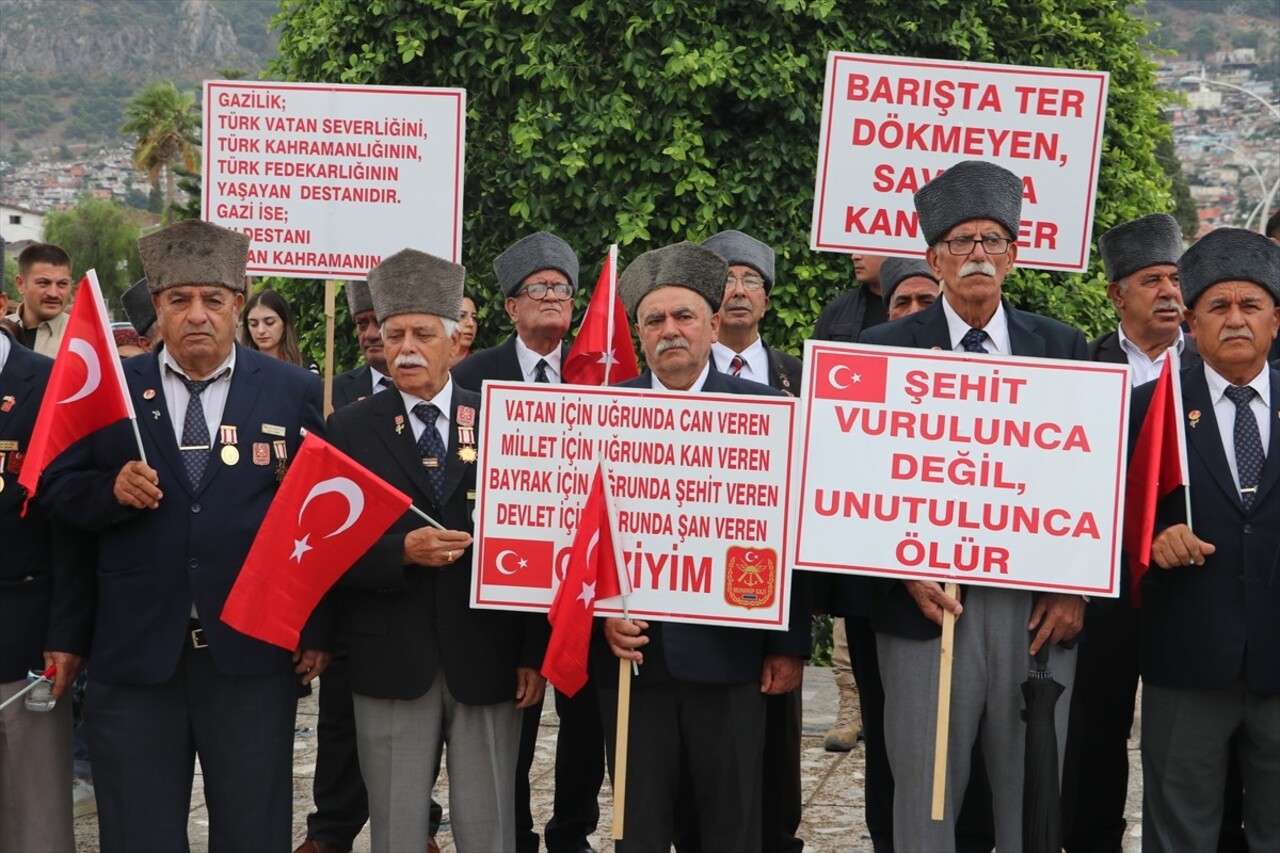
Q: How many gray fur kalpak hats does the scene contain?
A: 11